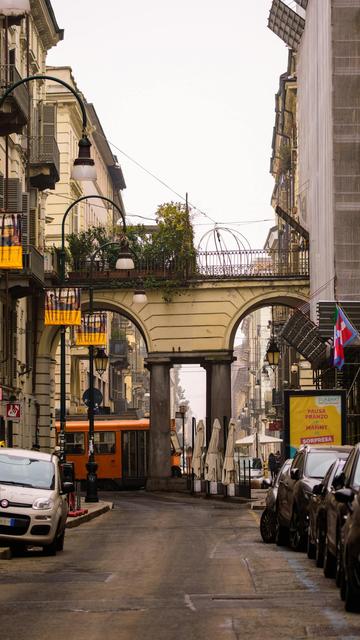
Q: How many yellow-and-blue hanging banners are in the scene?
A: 3